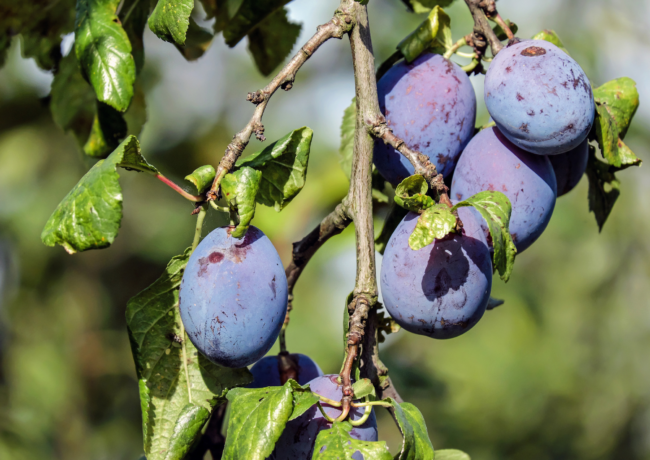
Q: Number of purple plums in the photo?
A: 8